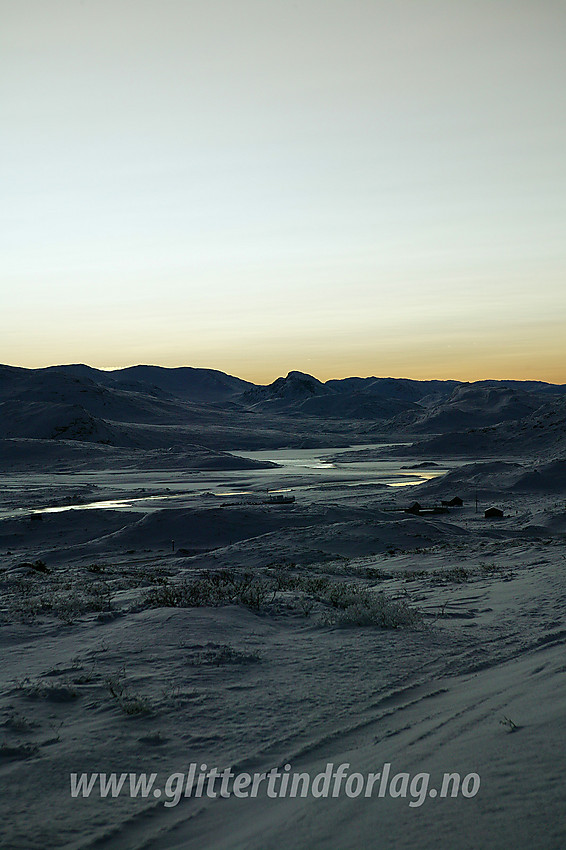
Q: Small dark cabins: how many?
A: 3